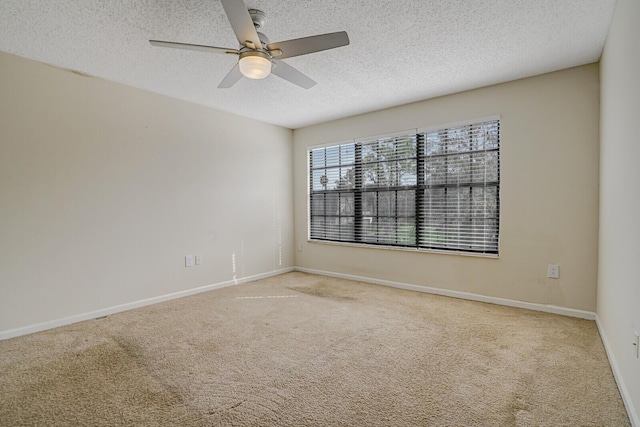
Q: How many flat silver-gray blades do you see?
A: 5